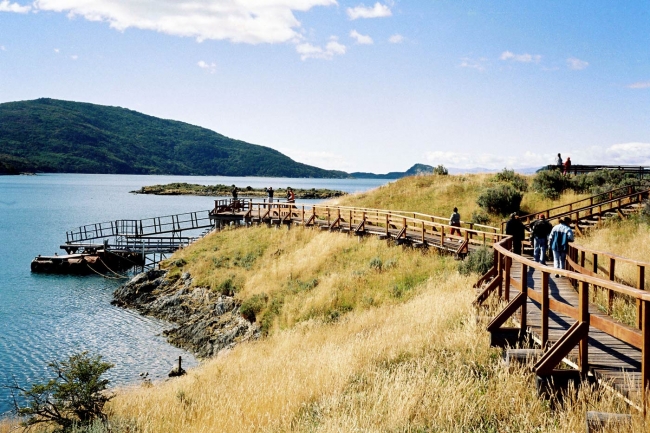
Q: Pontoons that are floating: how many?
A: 1